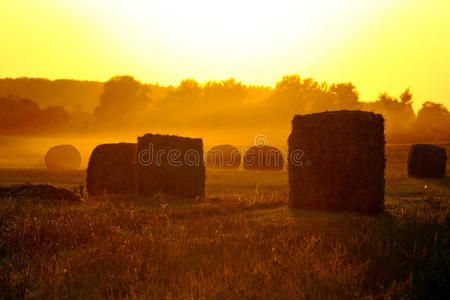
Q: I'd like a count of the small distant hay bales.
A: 4